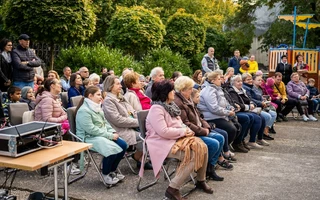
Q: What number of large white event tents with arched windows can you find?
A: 0